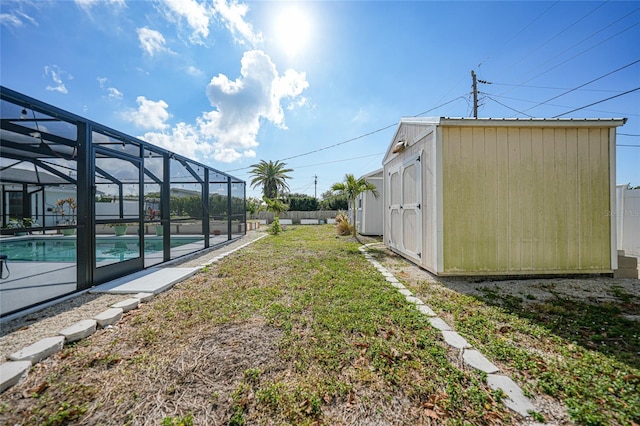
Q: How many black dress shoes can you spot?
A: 0